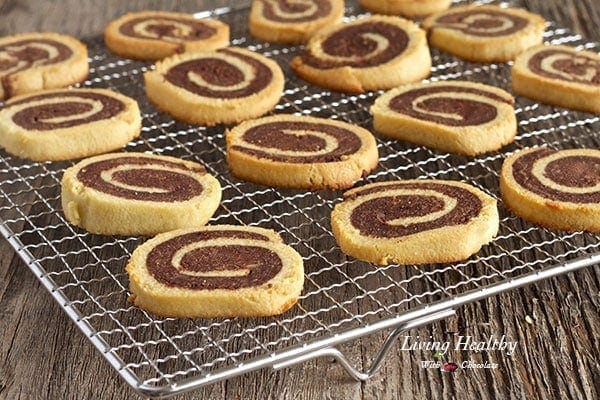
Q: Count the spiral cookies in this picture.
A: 15